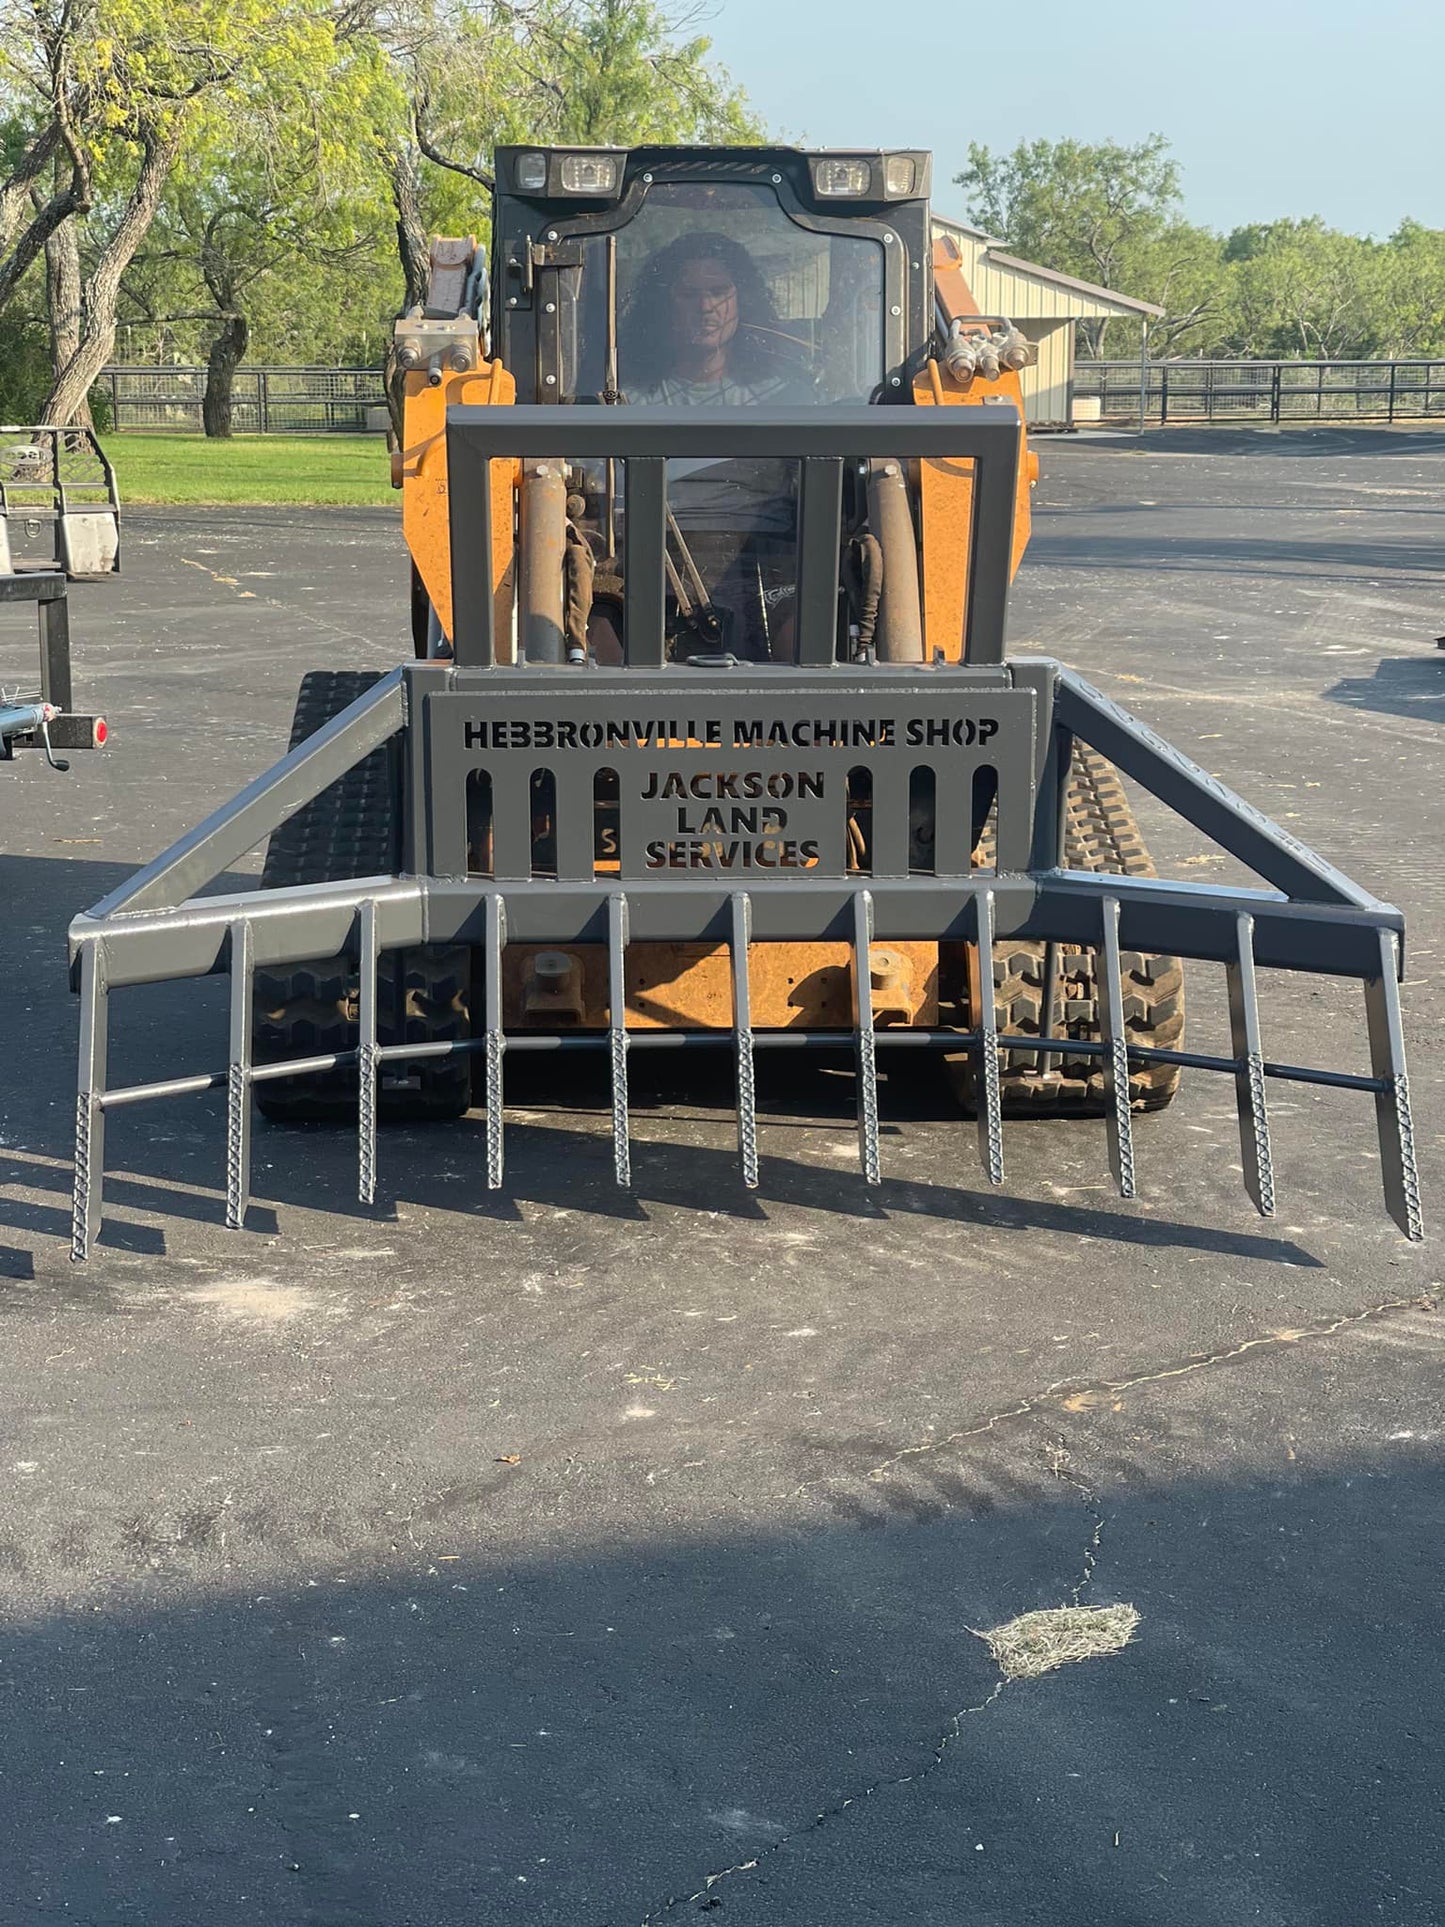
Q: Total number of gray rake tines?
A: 11